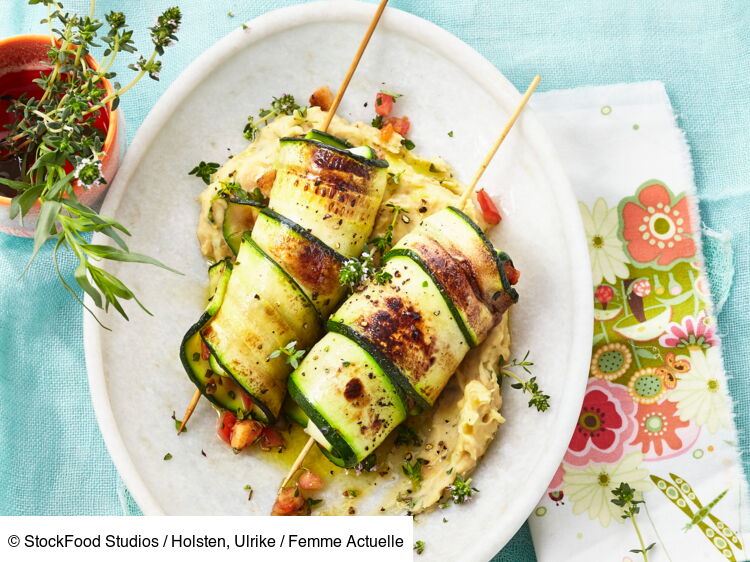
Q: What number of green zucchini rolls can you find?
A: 6